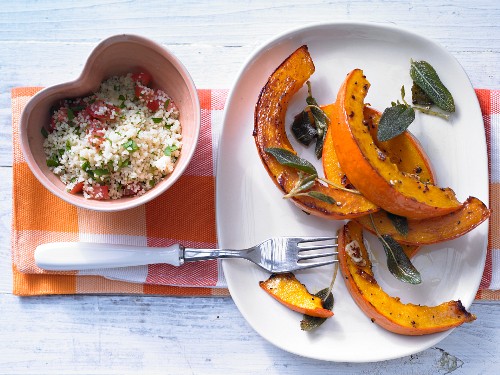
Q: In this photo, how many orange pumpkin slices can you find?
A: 6